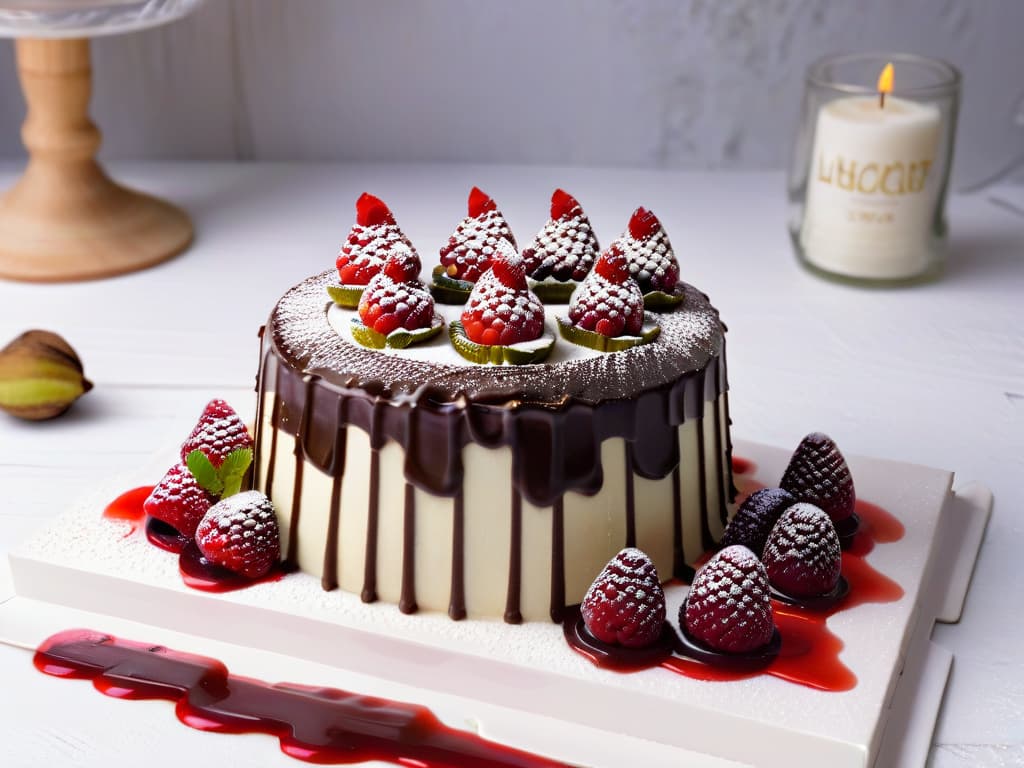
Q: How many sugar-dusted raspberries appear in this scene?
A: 15